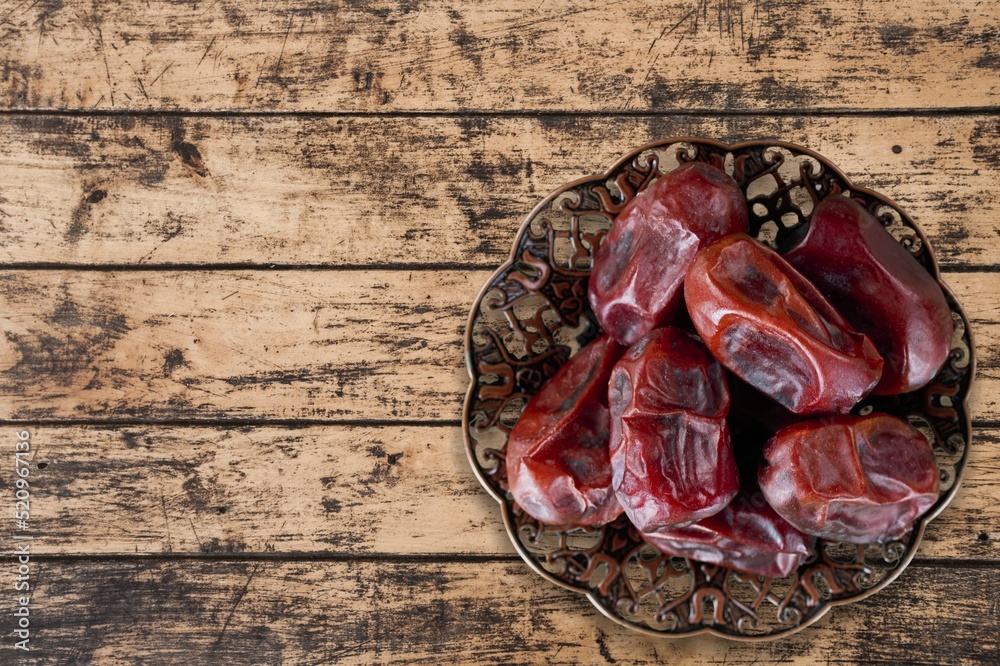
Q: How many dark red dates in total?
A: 7